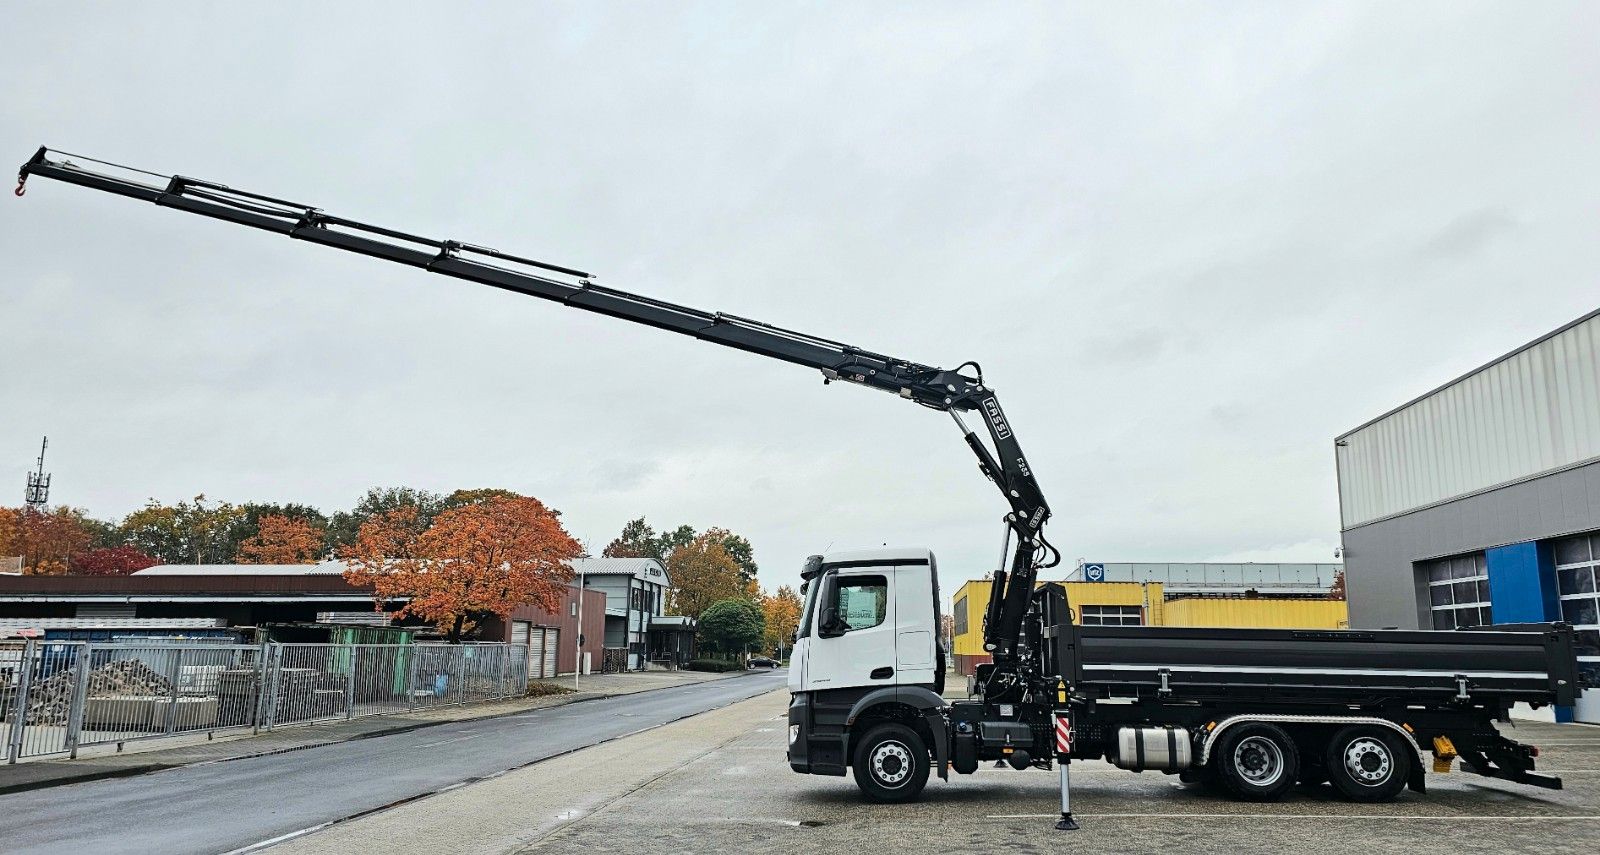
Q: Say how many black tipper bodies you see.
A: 1